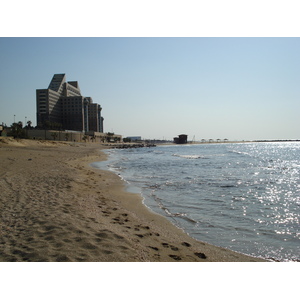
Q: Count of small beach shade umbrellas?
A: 4